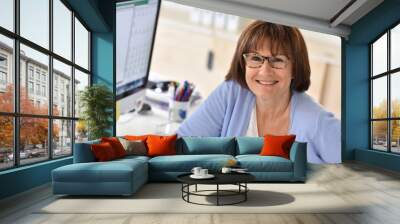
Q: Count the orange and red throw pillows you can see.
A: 5